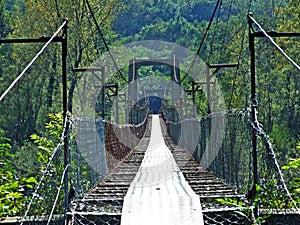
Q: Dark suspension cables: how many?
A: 2